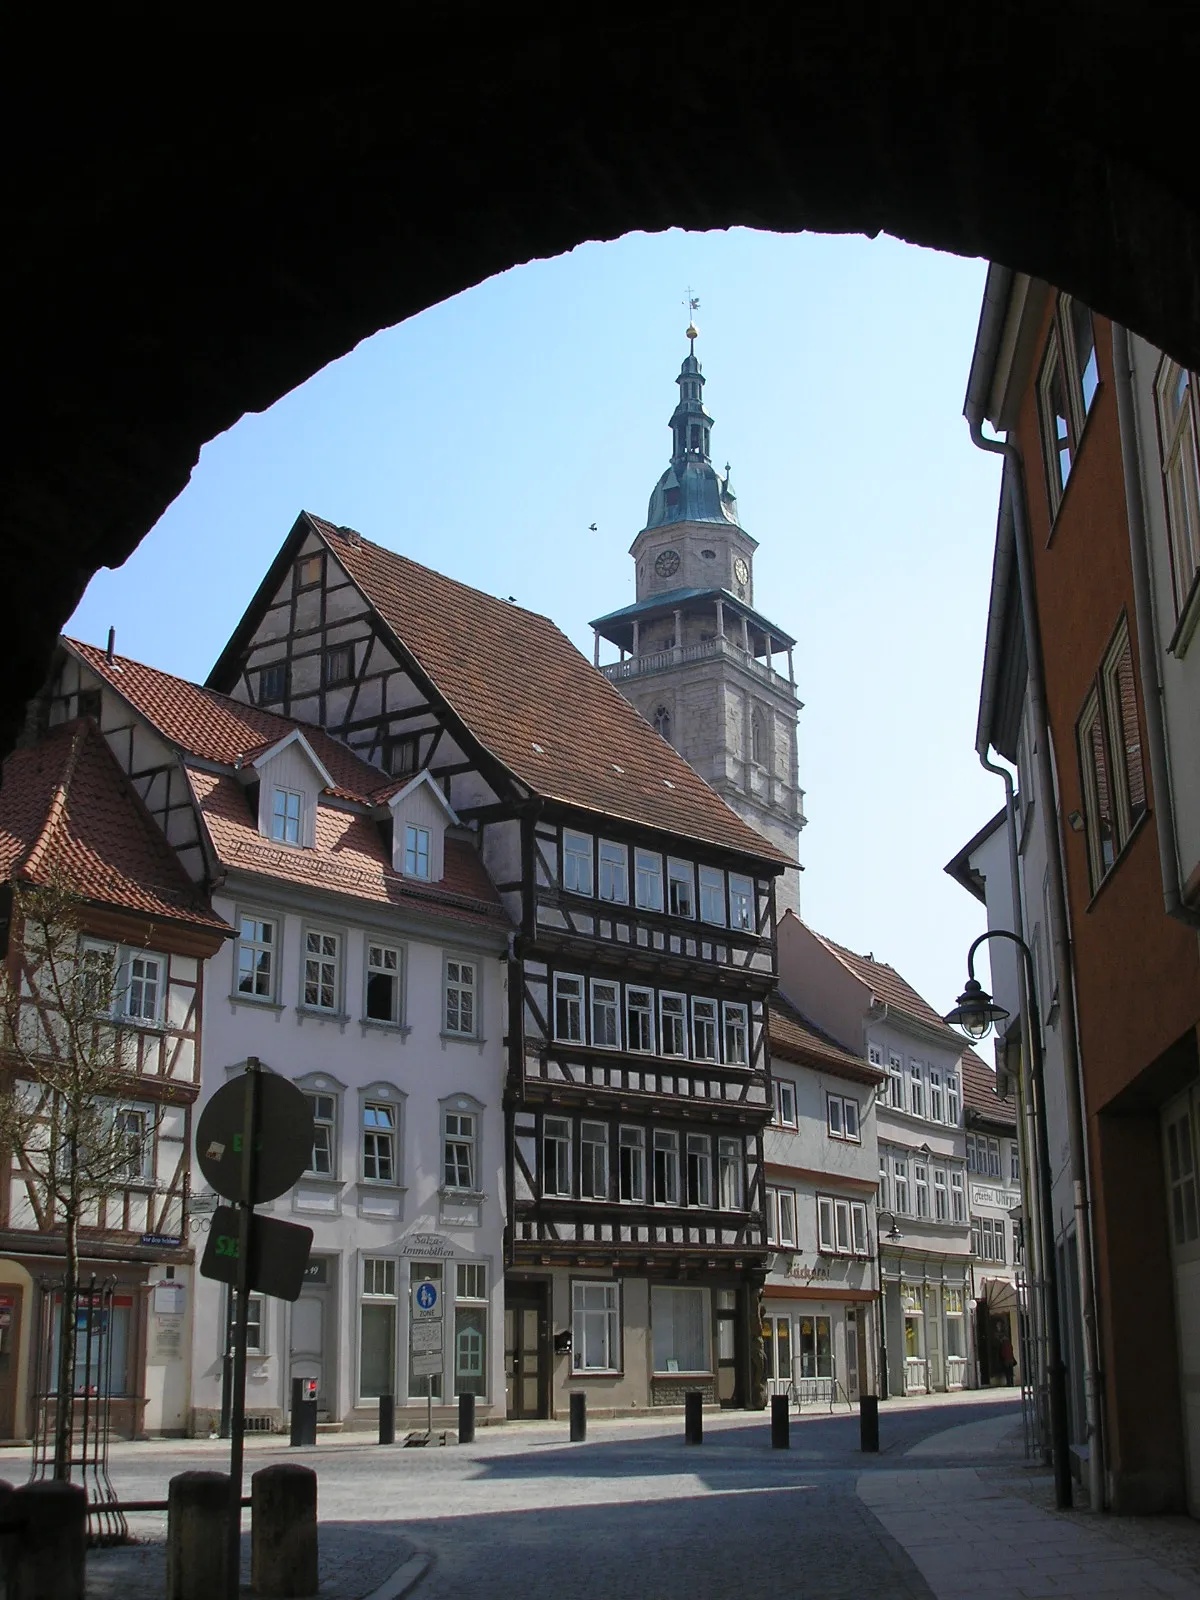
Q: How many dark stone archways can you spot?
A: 1